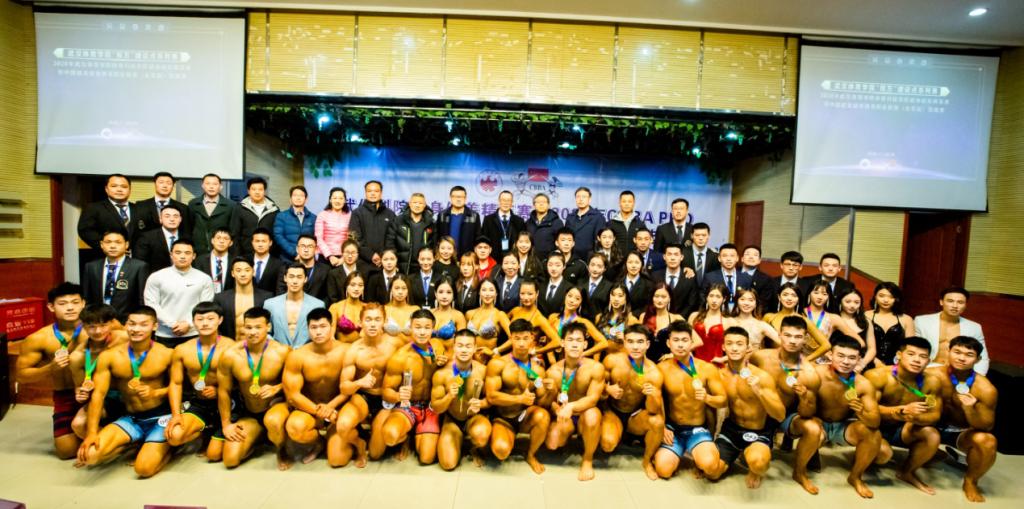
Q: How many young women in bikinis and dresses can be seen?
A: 14